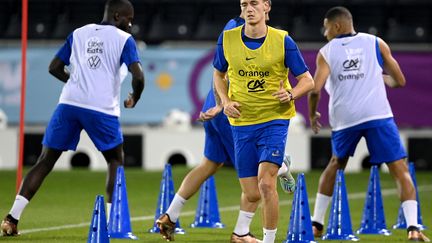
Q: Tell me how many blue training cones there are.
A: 8